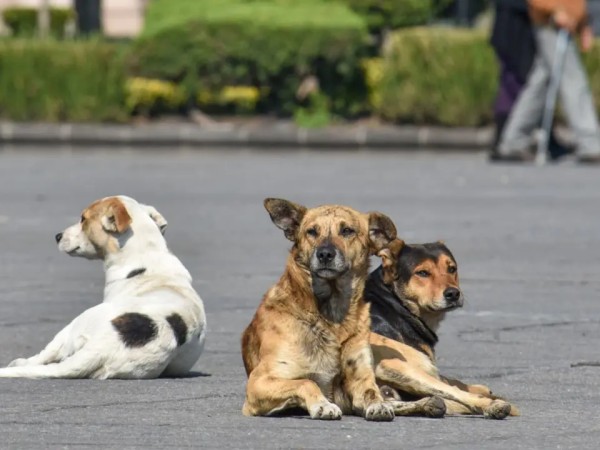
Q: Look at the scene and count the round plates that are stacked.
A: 0